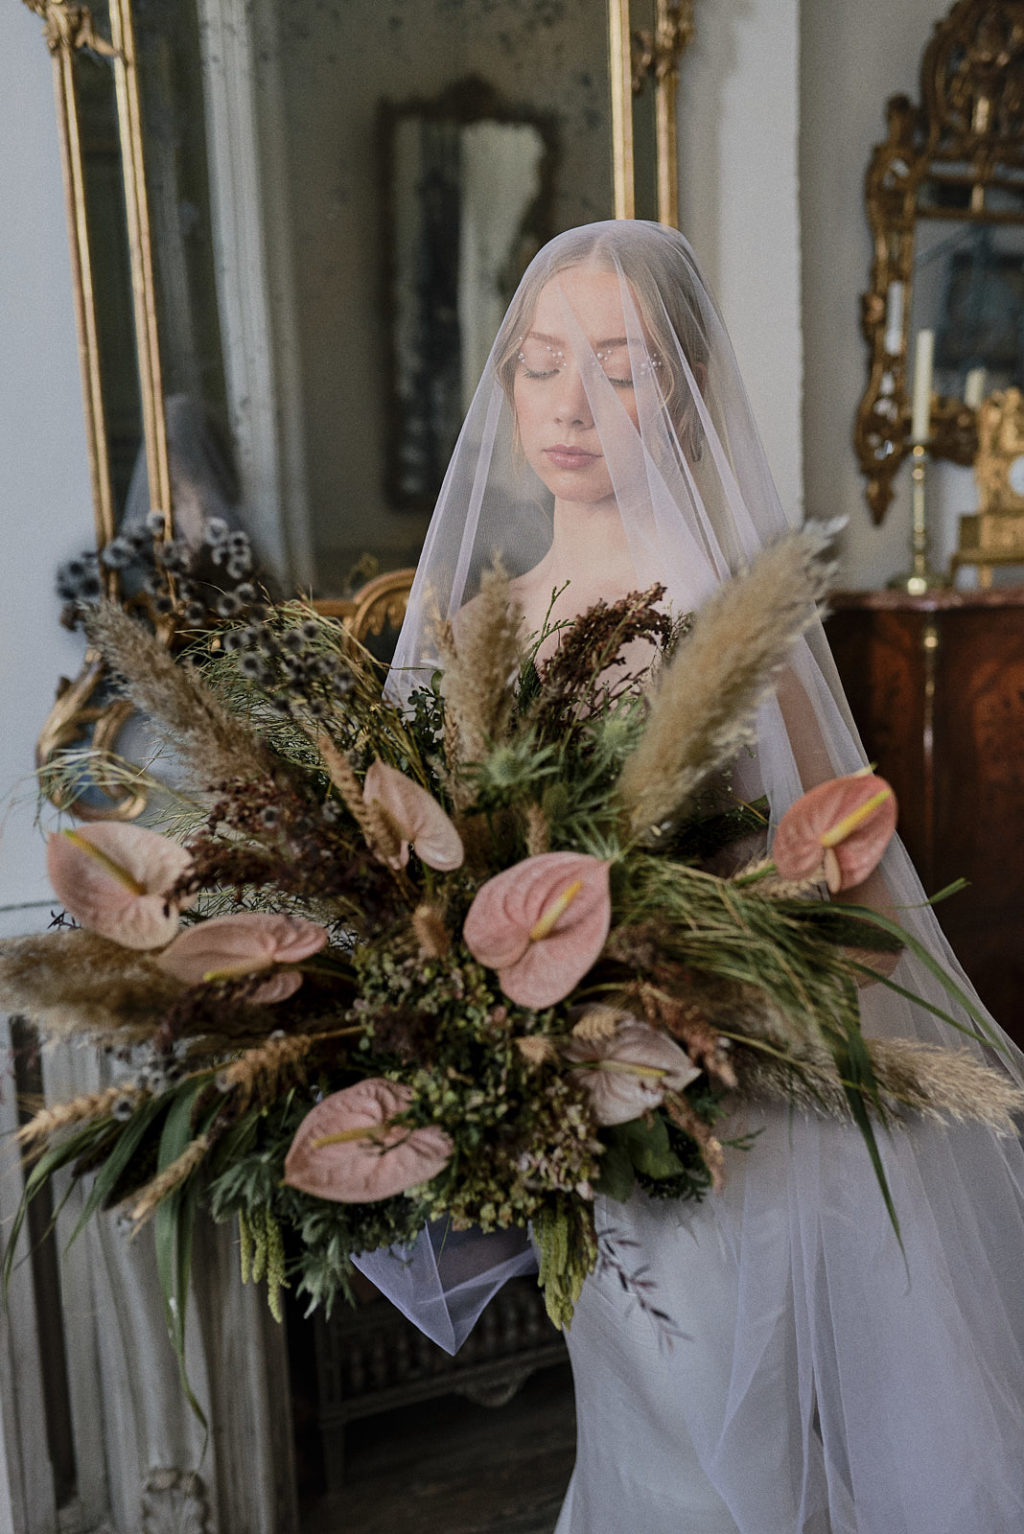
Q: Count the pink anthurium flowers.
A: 7